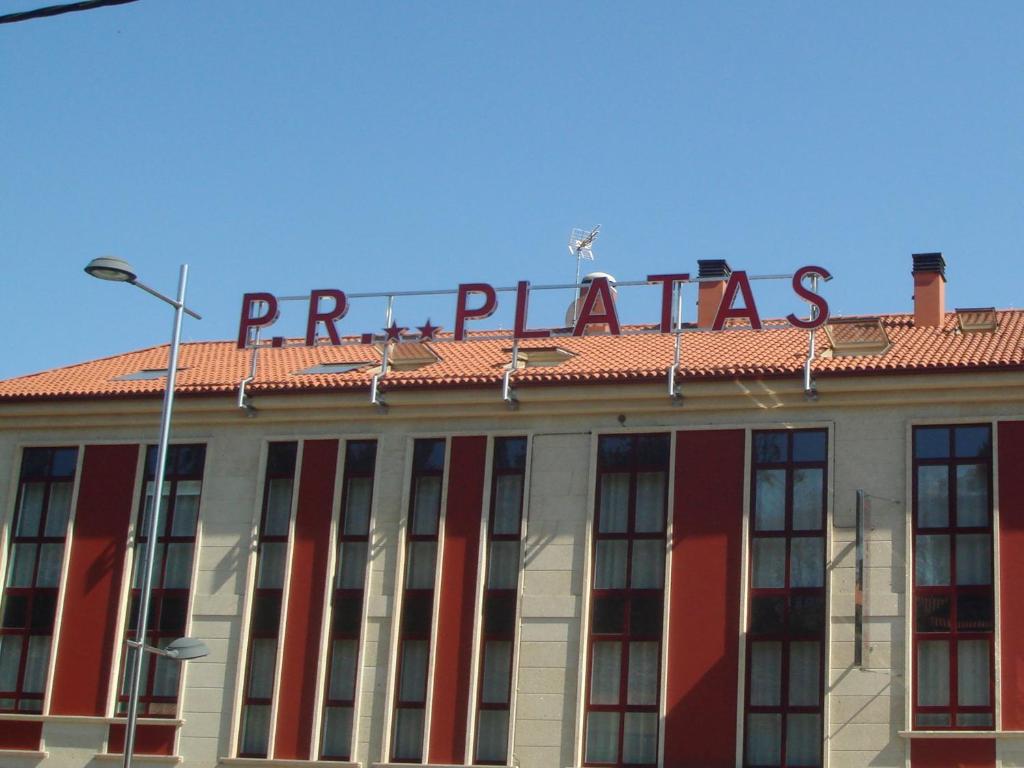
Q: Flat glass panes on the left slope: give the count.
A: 2